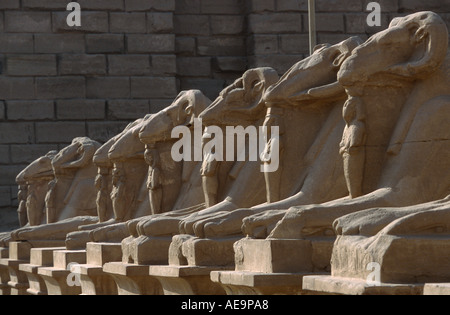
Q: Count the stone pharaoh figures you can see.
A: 9